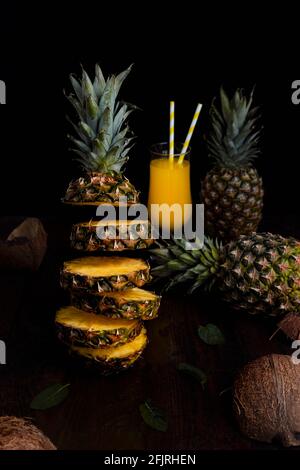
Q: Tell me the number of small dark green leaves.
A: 4